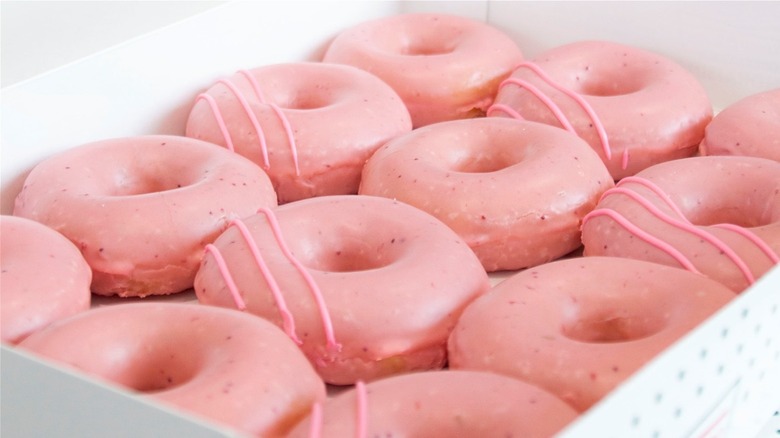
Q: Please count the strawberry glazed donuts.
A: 12